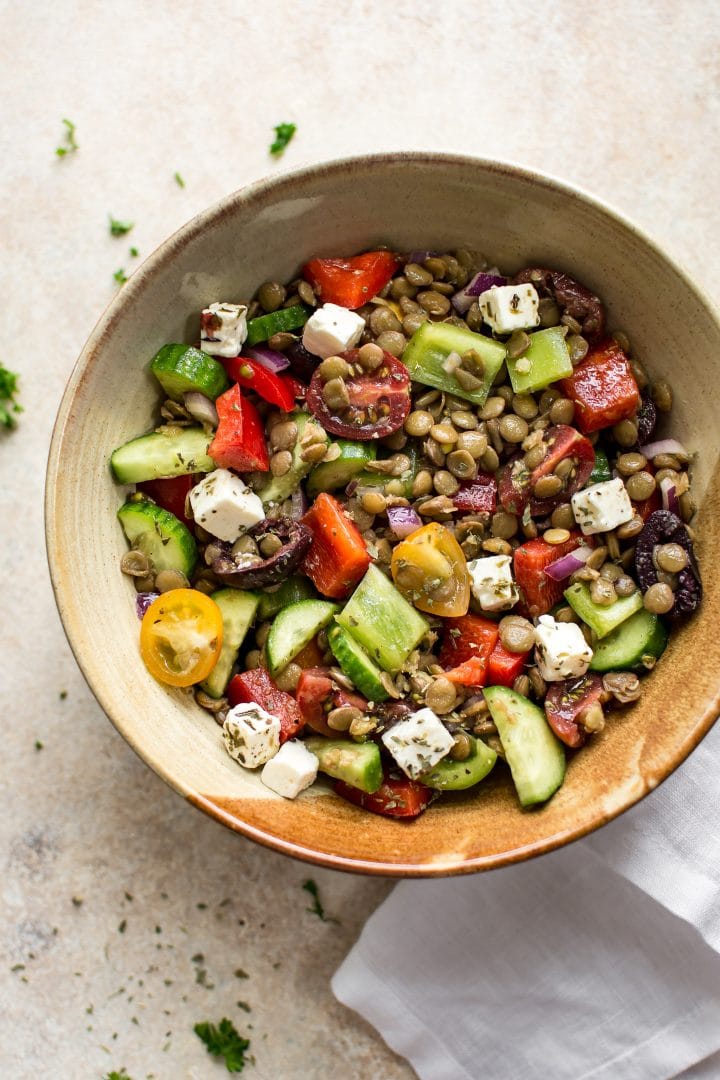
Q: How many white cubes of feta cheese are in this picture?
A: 10